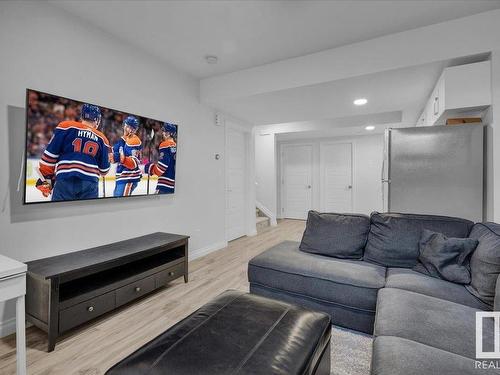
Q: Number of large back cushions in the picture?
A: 3